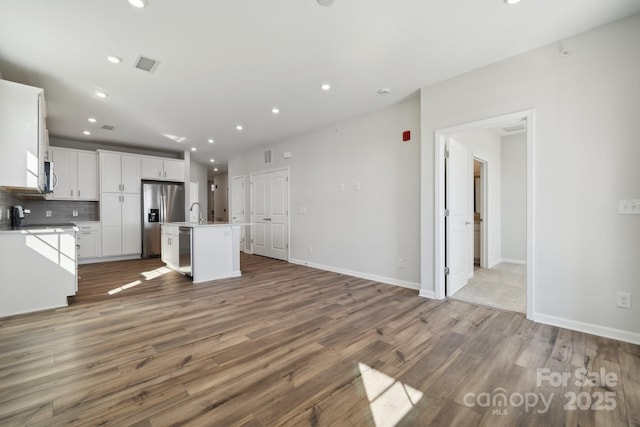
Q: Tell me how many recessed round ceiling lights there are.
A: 13